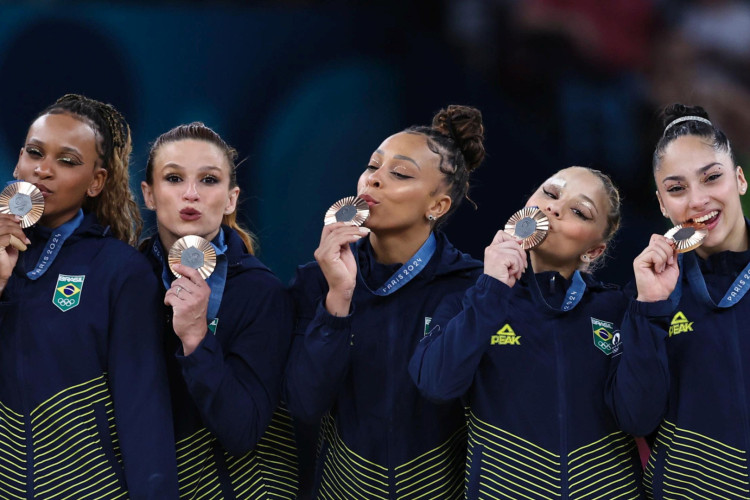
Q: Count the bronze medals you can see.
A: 5